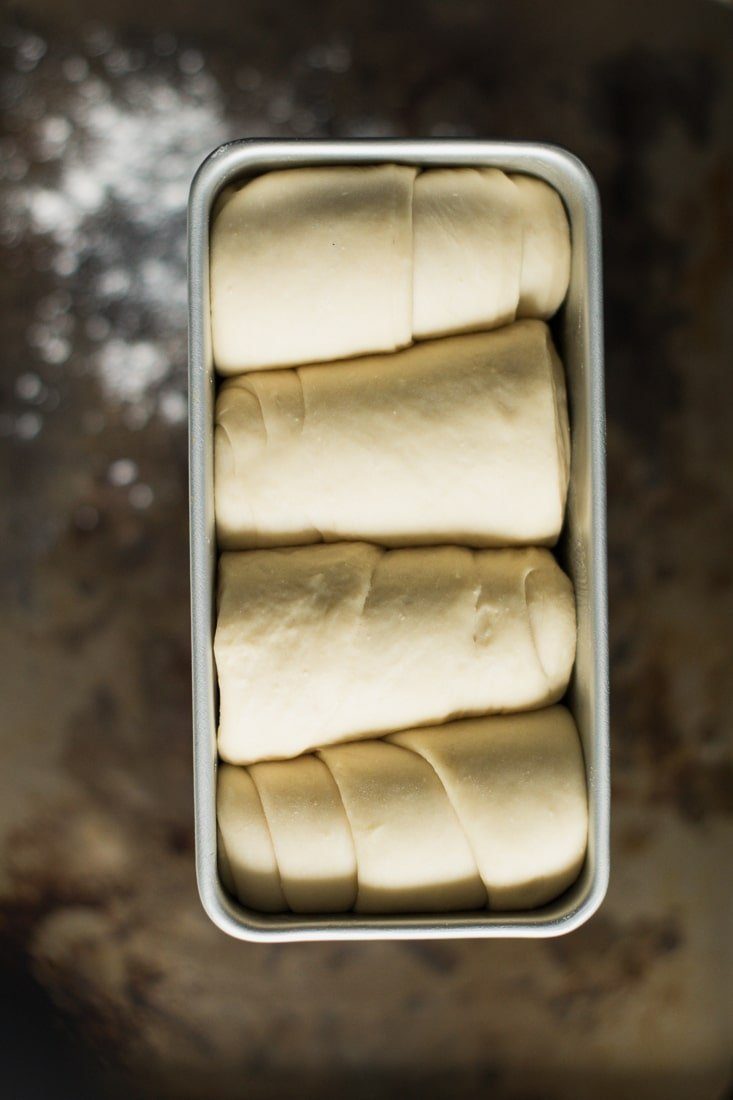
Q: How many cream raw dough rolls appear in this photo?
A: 4